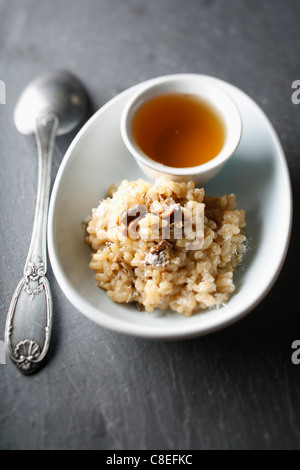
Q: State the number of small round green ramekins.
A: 0